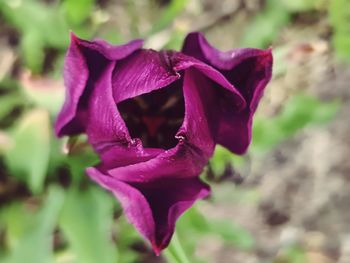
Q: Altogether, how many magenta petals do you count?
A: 6